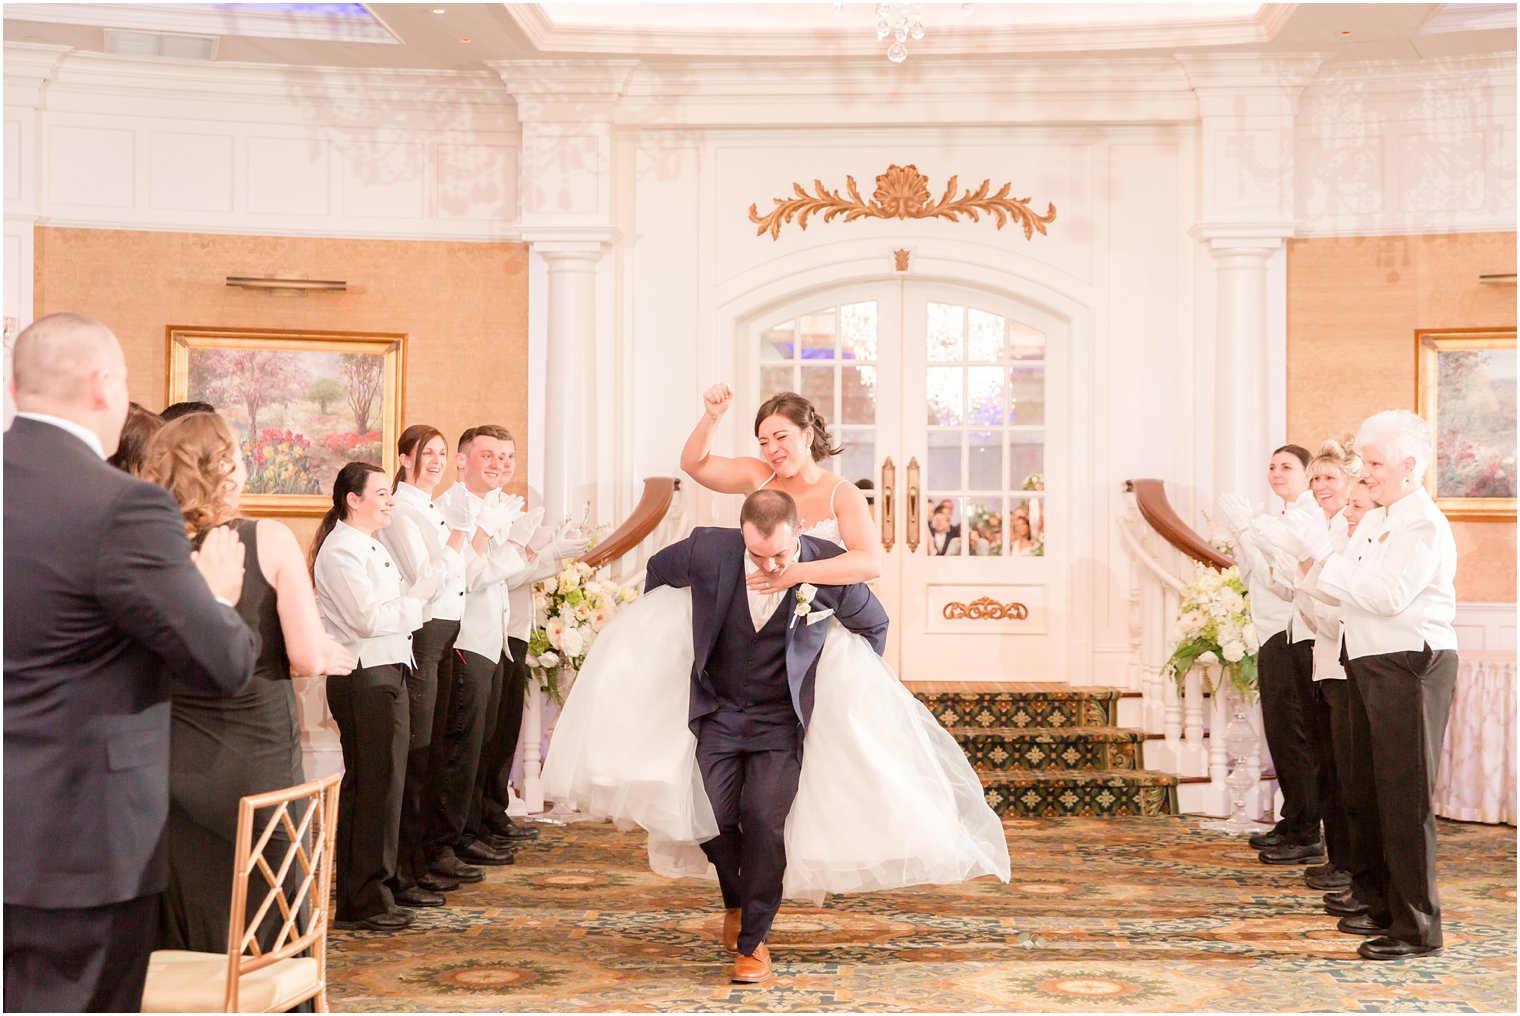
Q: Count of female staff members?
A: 6